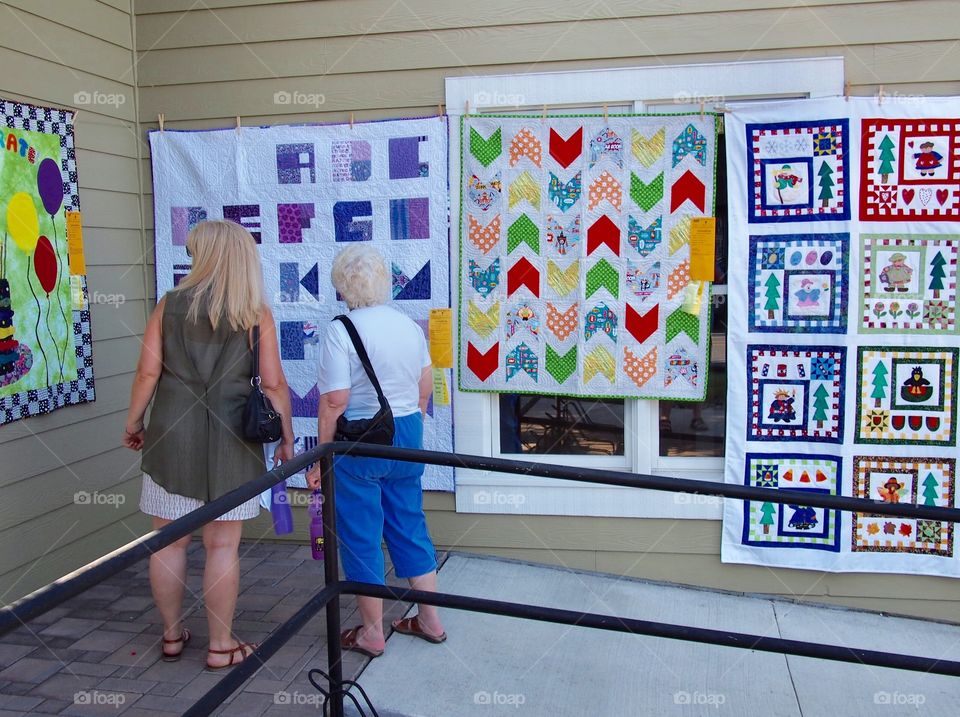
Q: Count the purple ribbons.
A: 0